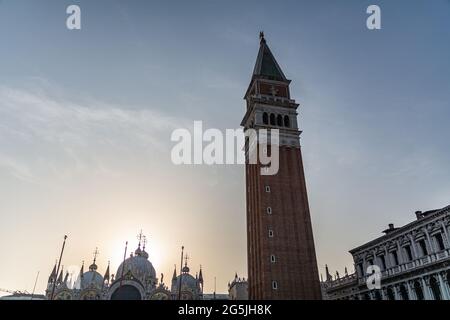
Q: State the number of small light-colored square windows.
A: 5